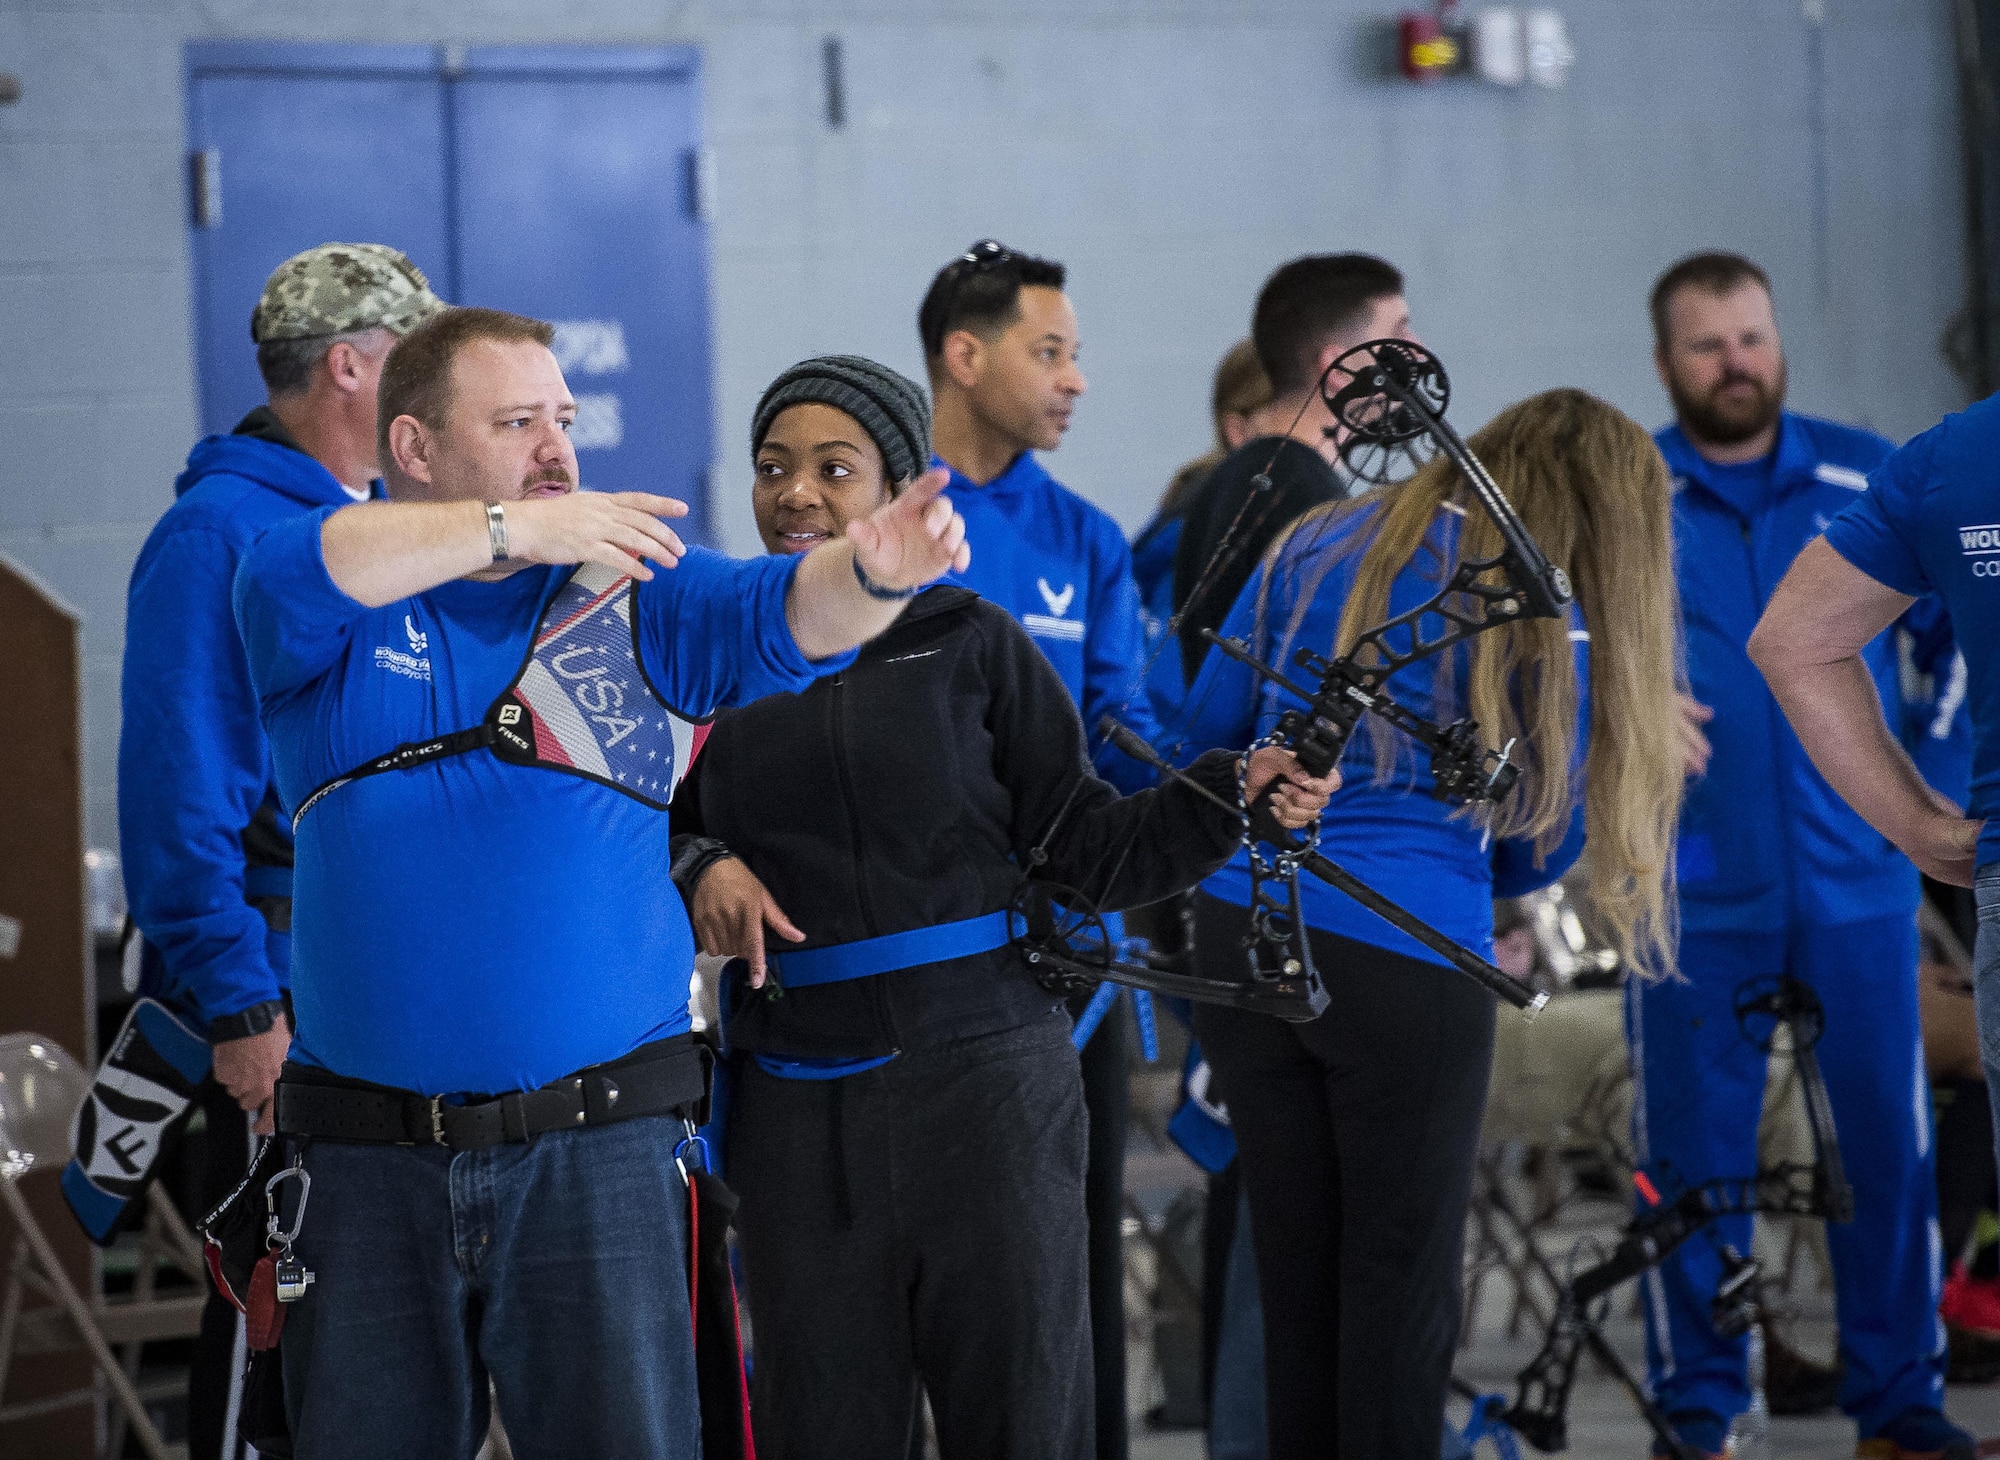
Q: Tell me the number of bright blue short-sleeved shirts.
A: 2